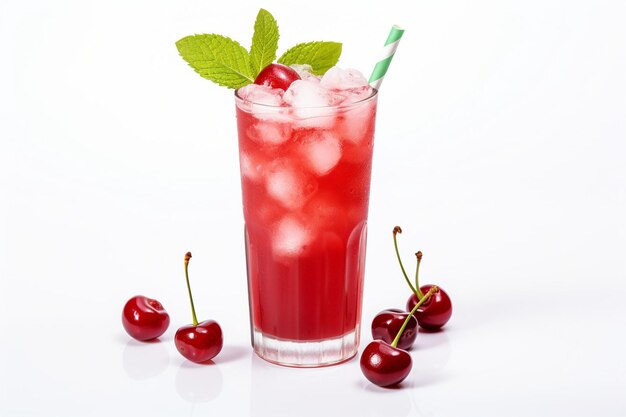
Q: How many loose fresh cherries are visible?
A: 5